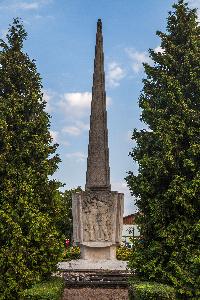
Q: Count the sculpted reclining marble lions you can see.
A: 0